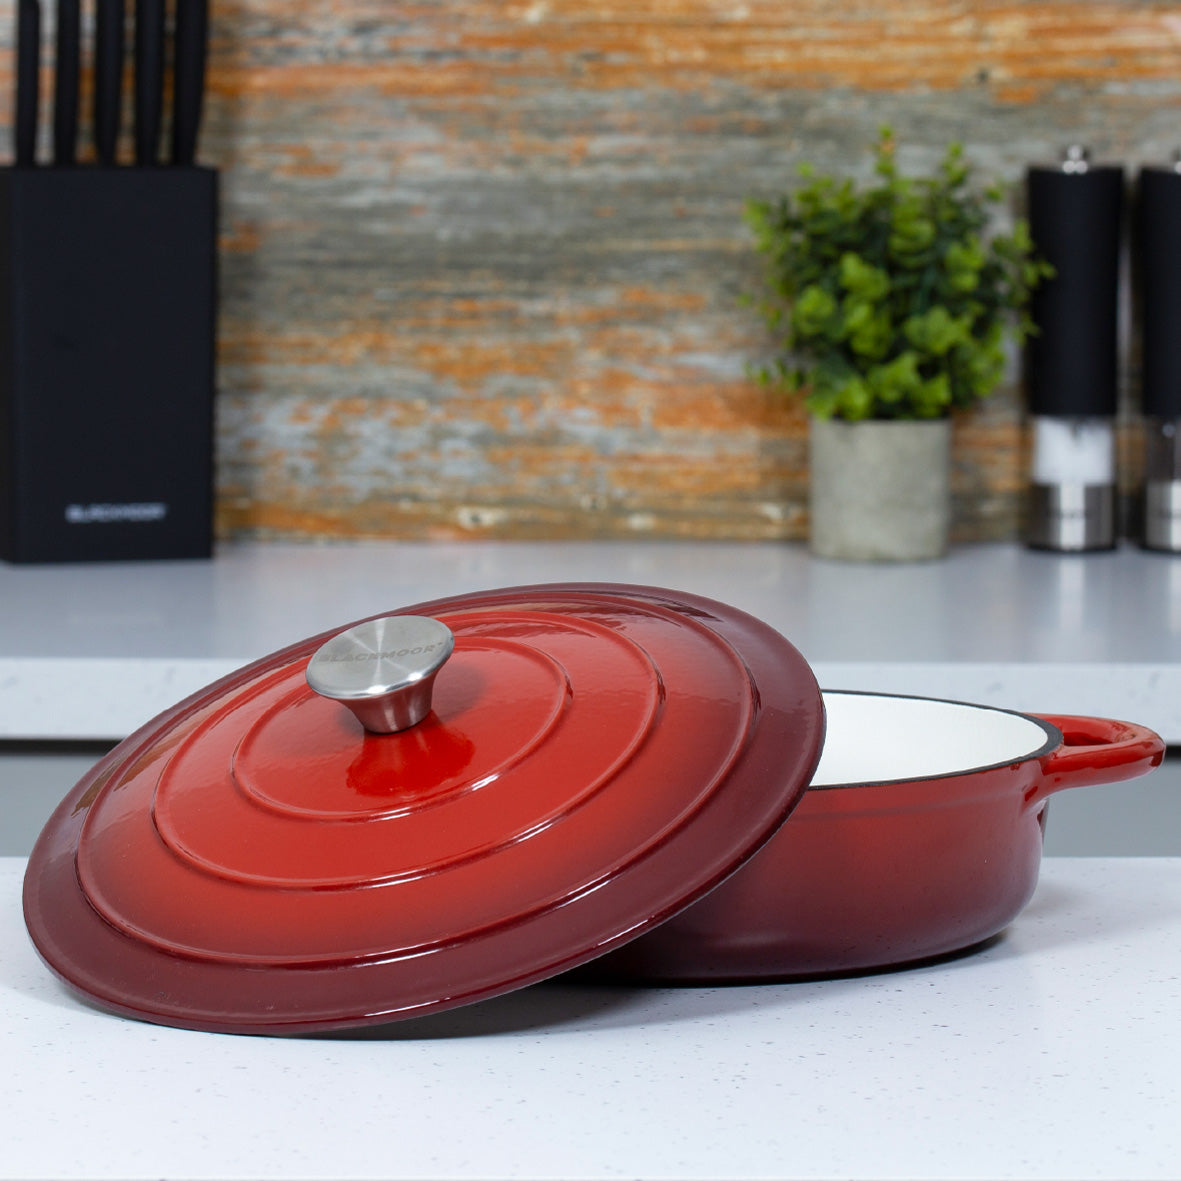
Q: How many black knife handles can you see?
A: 5